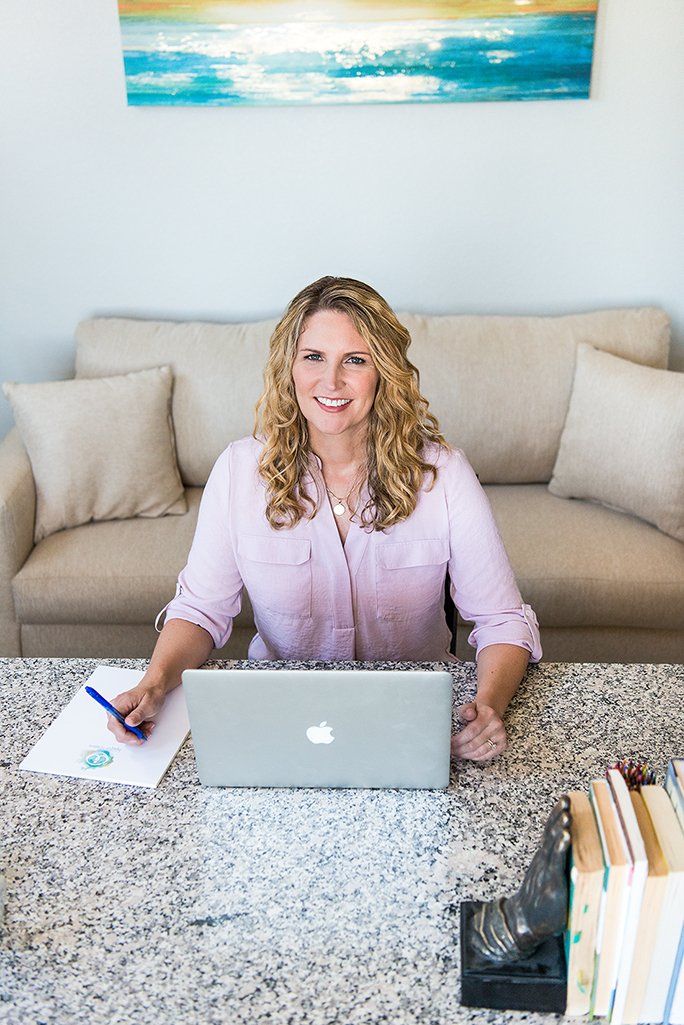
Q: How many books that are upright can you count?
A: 6